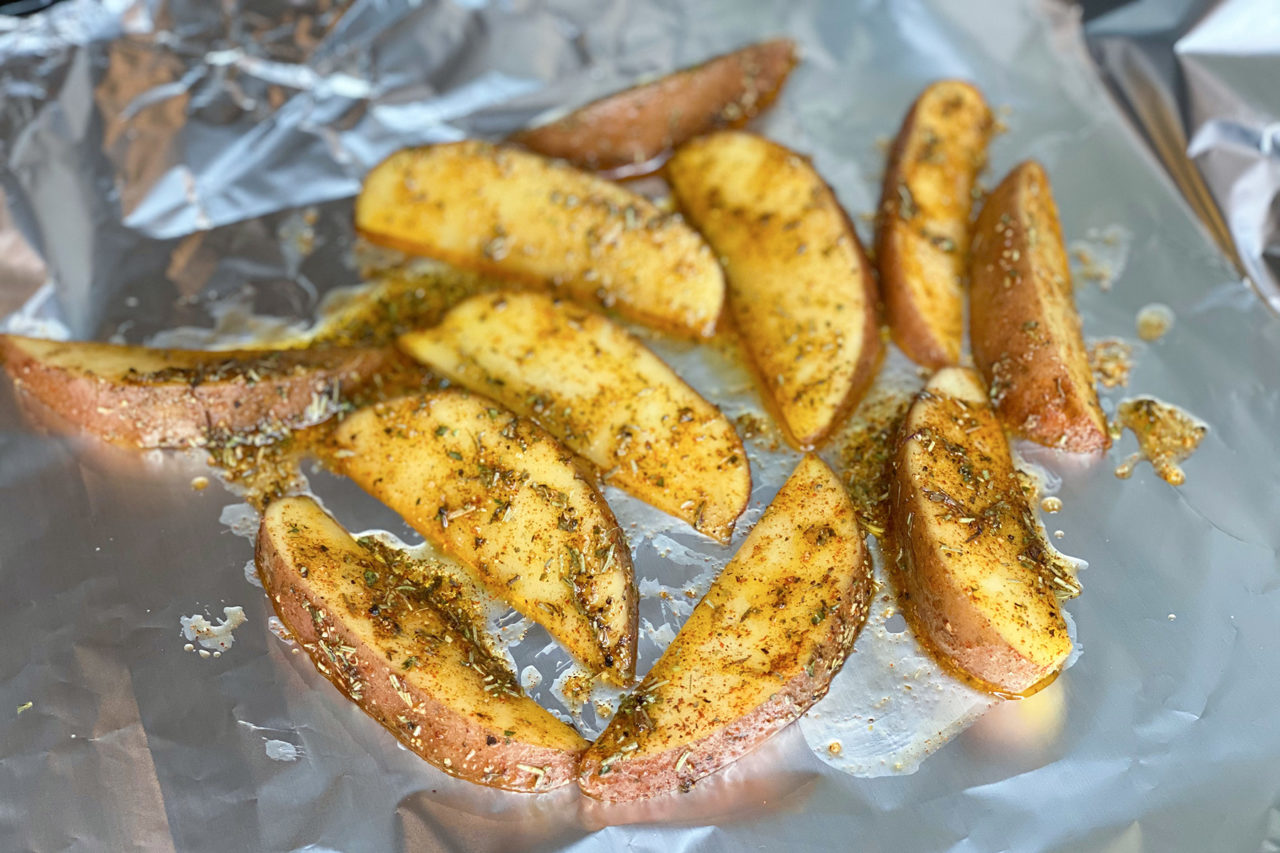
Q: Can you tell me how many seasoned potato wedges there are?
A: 11